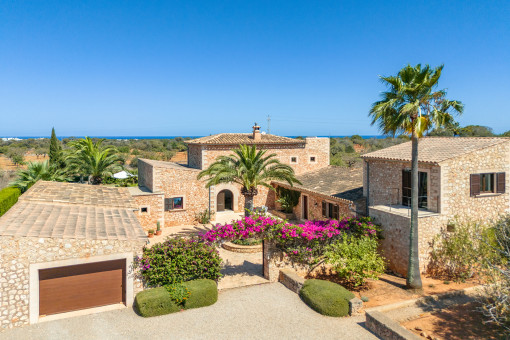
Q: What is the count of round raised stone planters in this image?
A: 1